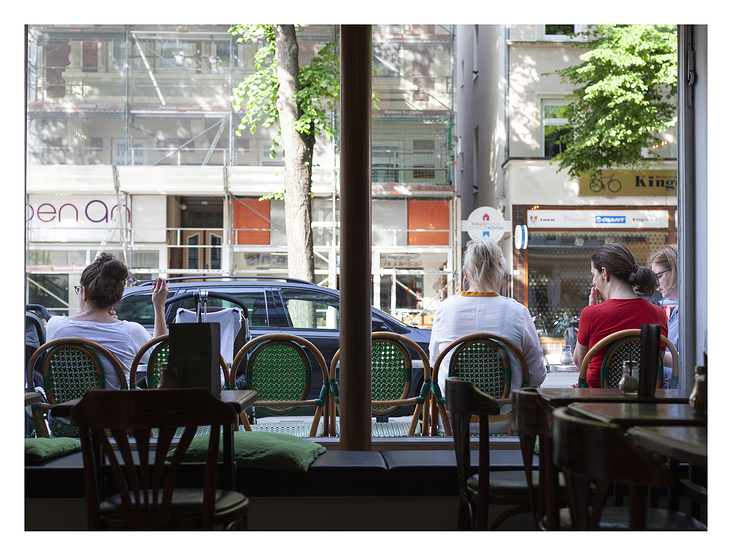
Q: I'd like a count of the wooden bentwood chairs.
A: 4